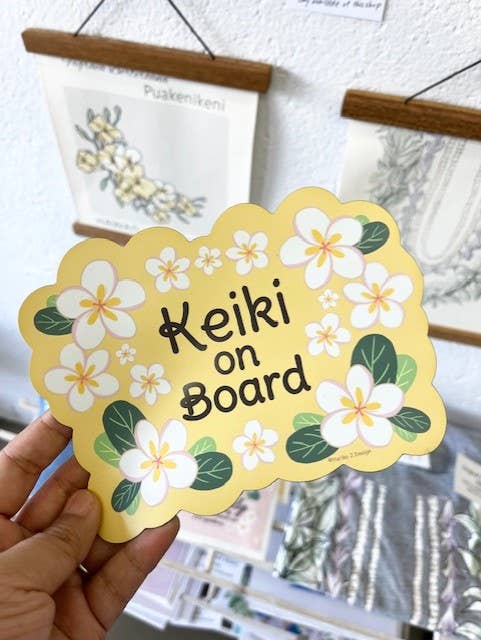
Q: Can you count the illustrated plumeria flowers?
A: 14